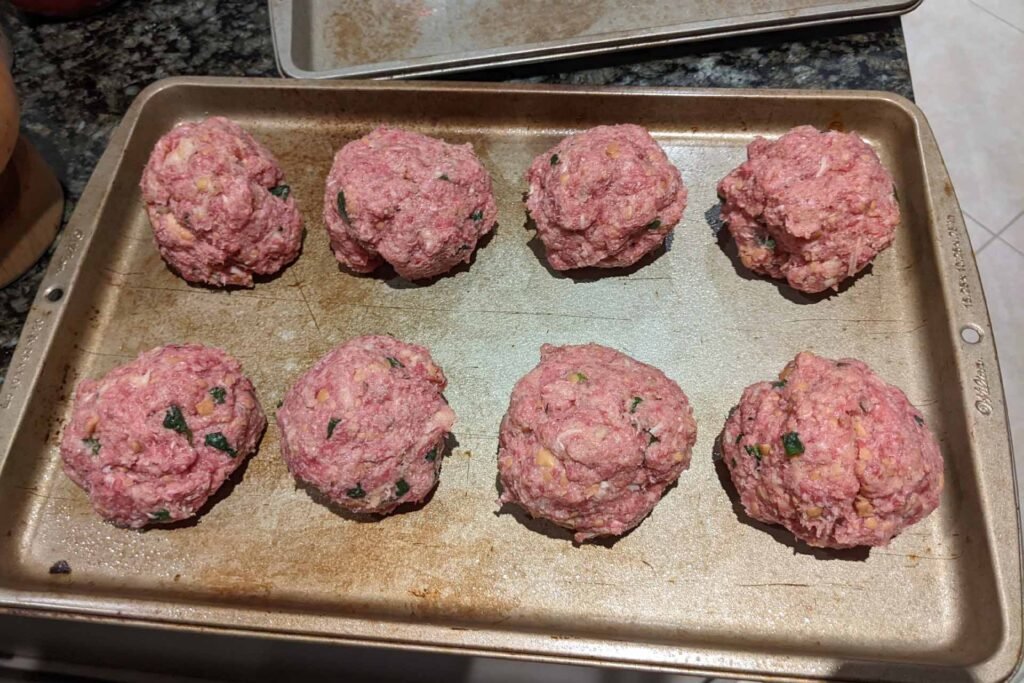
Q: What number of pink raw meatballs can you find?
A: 8